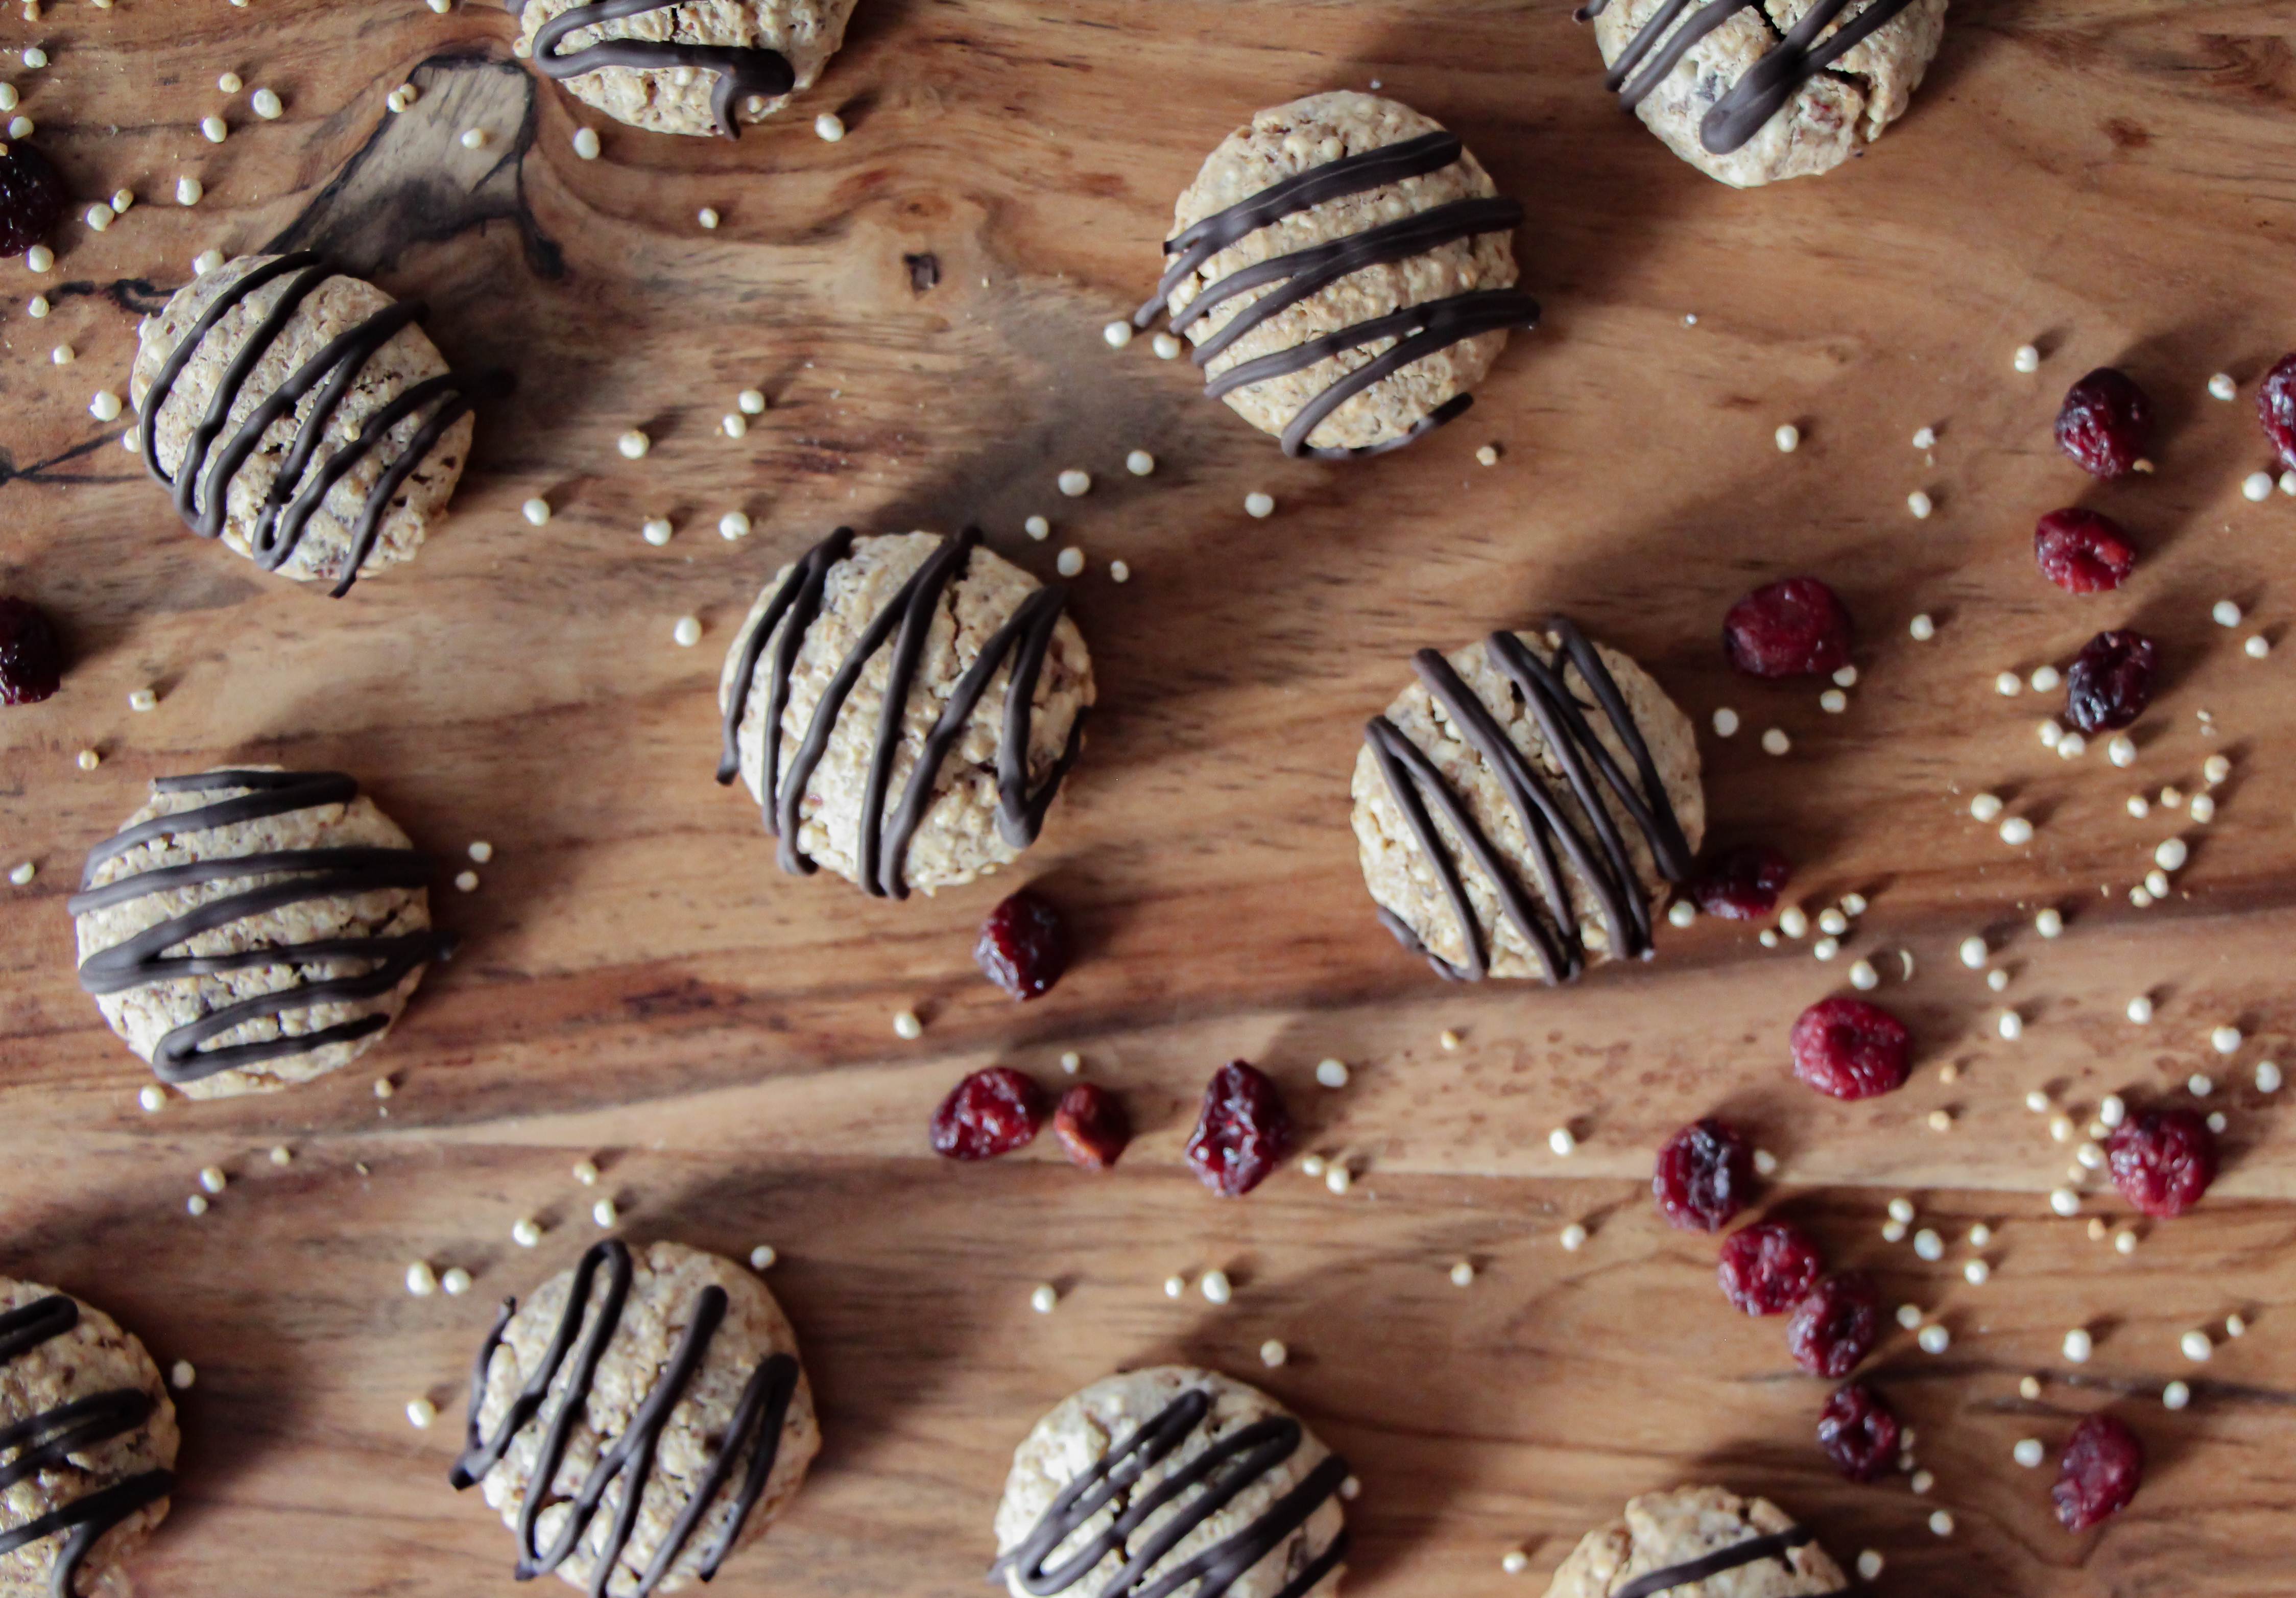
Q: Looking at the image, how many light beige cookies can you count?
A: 11